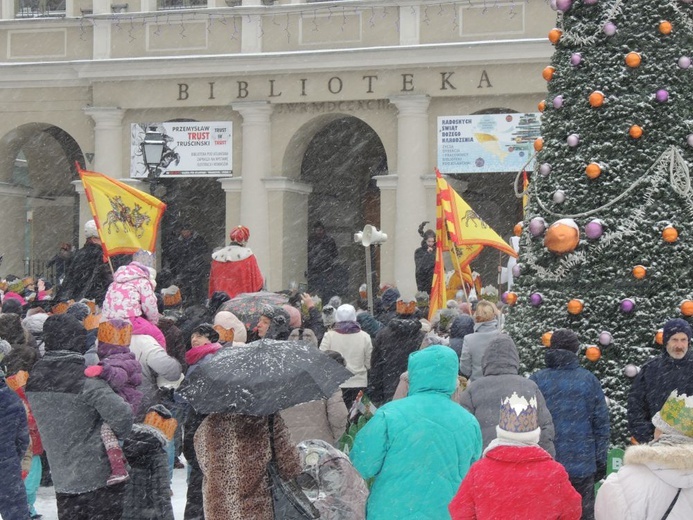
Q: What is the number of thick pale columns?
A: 3